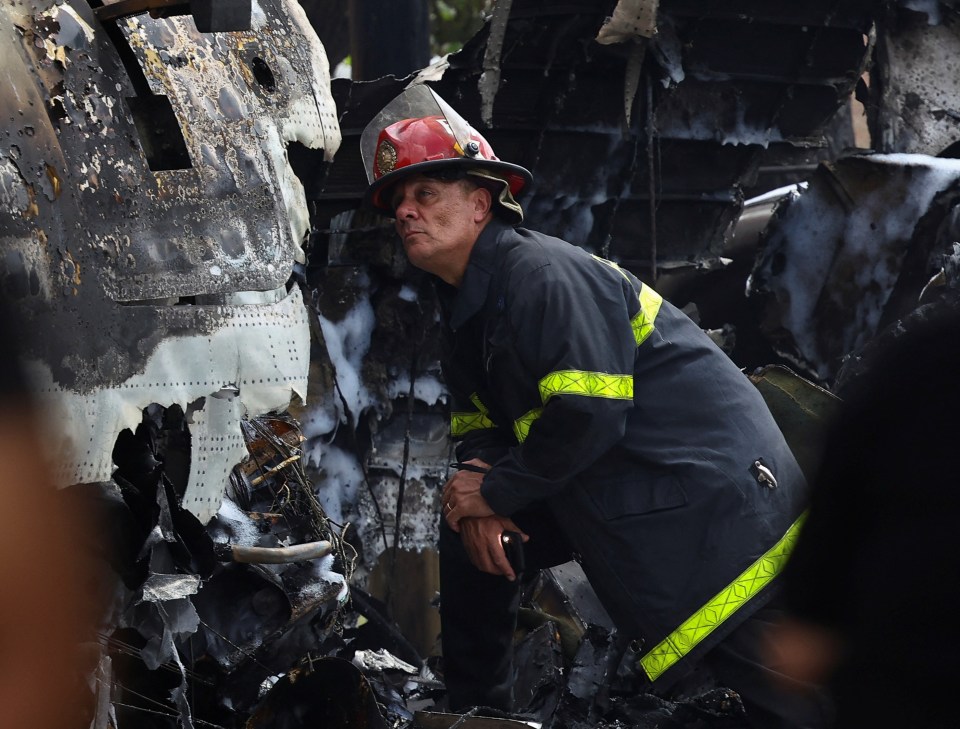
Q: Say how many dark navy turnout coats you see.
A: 1